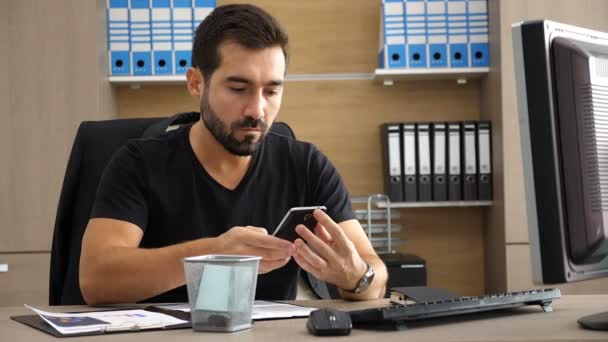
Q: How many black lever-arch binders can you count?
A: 7